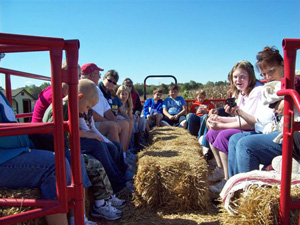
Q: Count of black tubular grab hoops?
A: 1